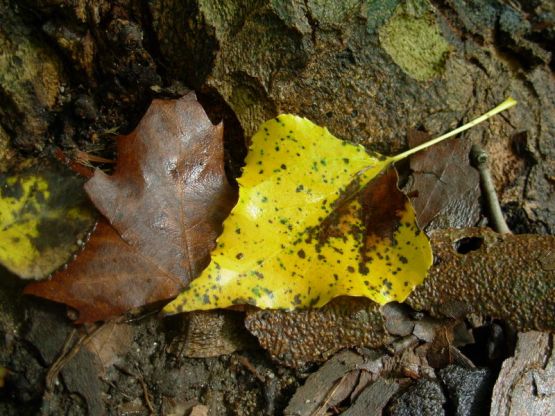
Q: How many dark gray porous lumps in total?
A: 2